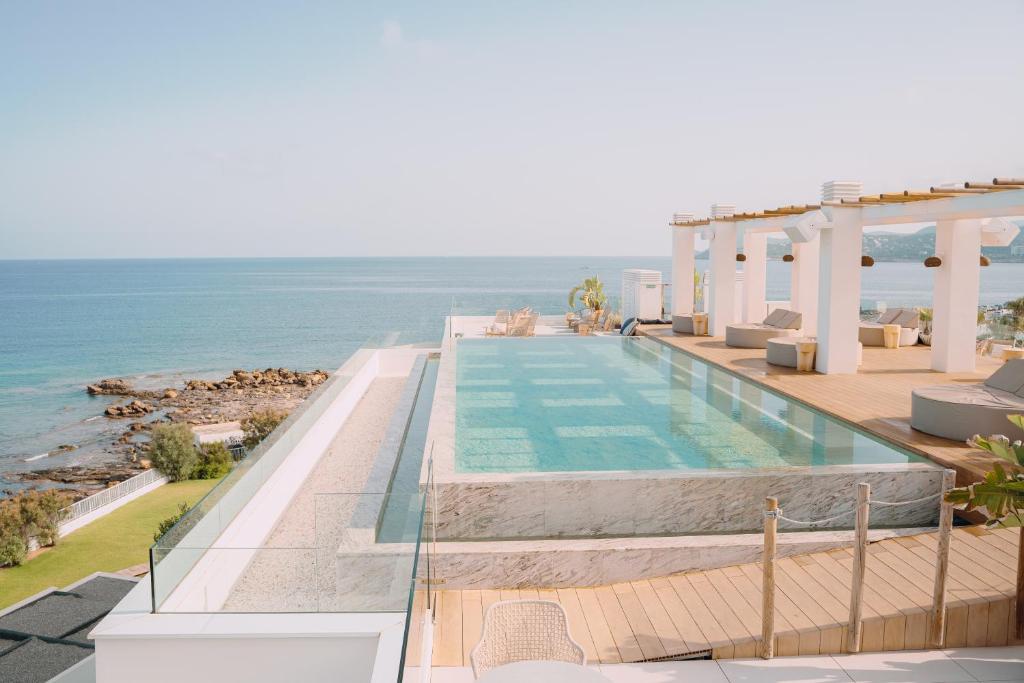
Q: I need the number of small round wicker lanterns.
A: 5